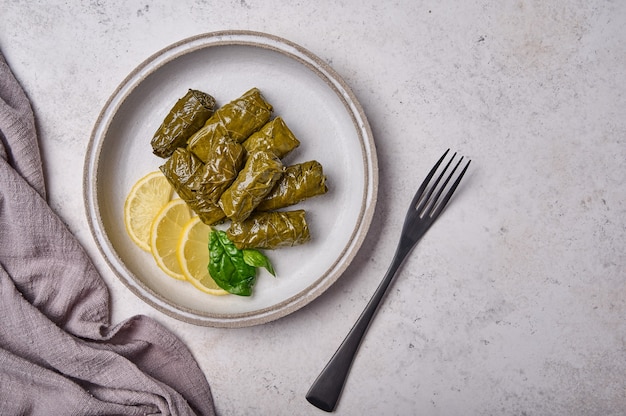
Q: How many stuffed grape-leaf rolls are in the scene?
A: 8